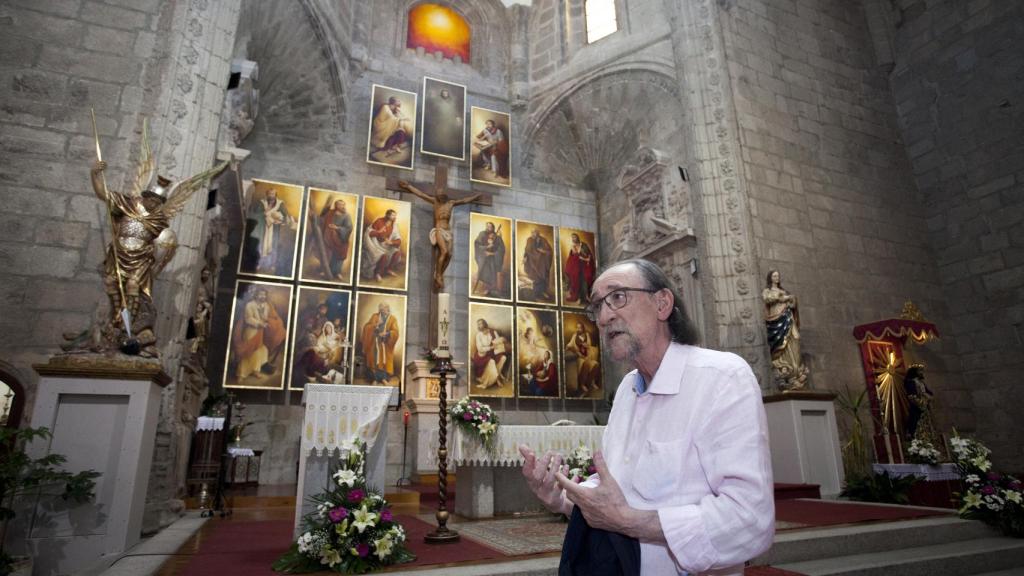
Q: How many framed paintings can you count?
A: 15